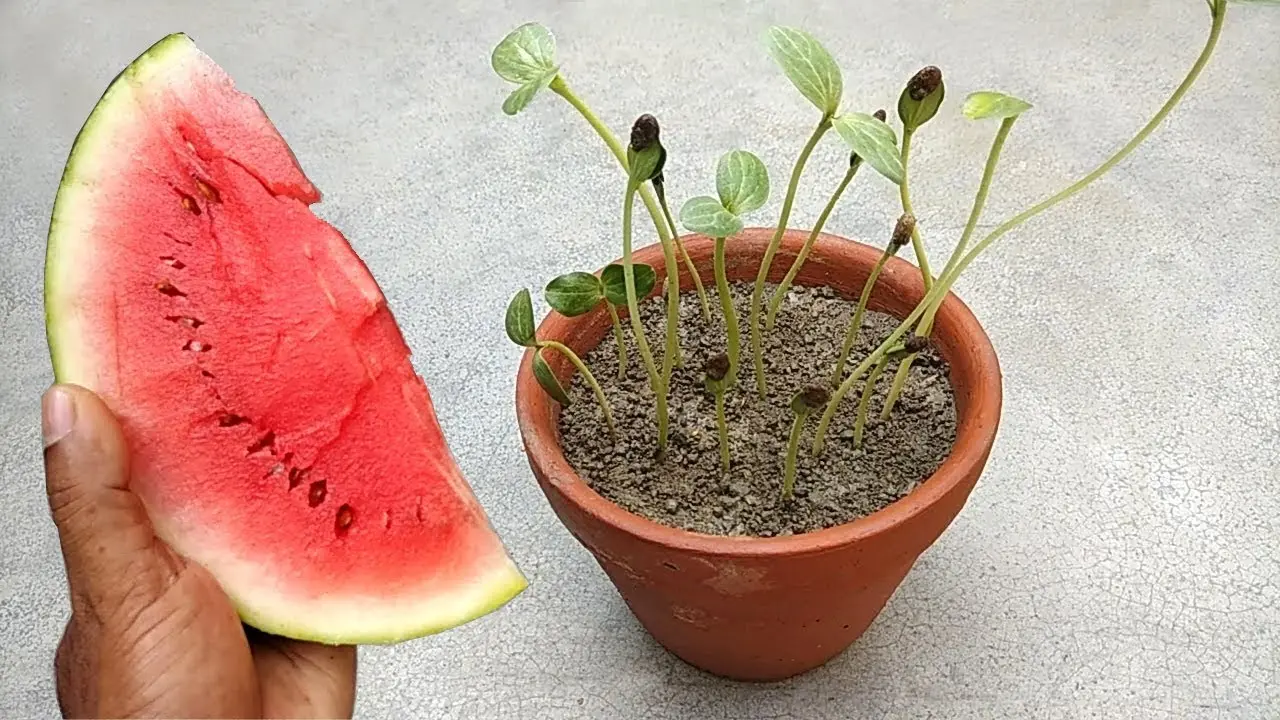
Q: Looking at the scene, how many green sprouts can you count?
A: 15